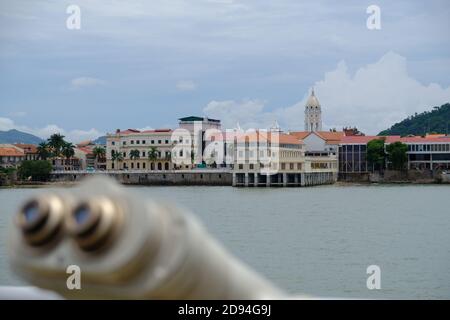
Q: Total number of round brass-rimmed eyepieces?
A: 2